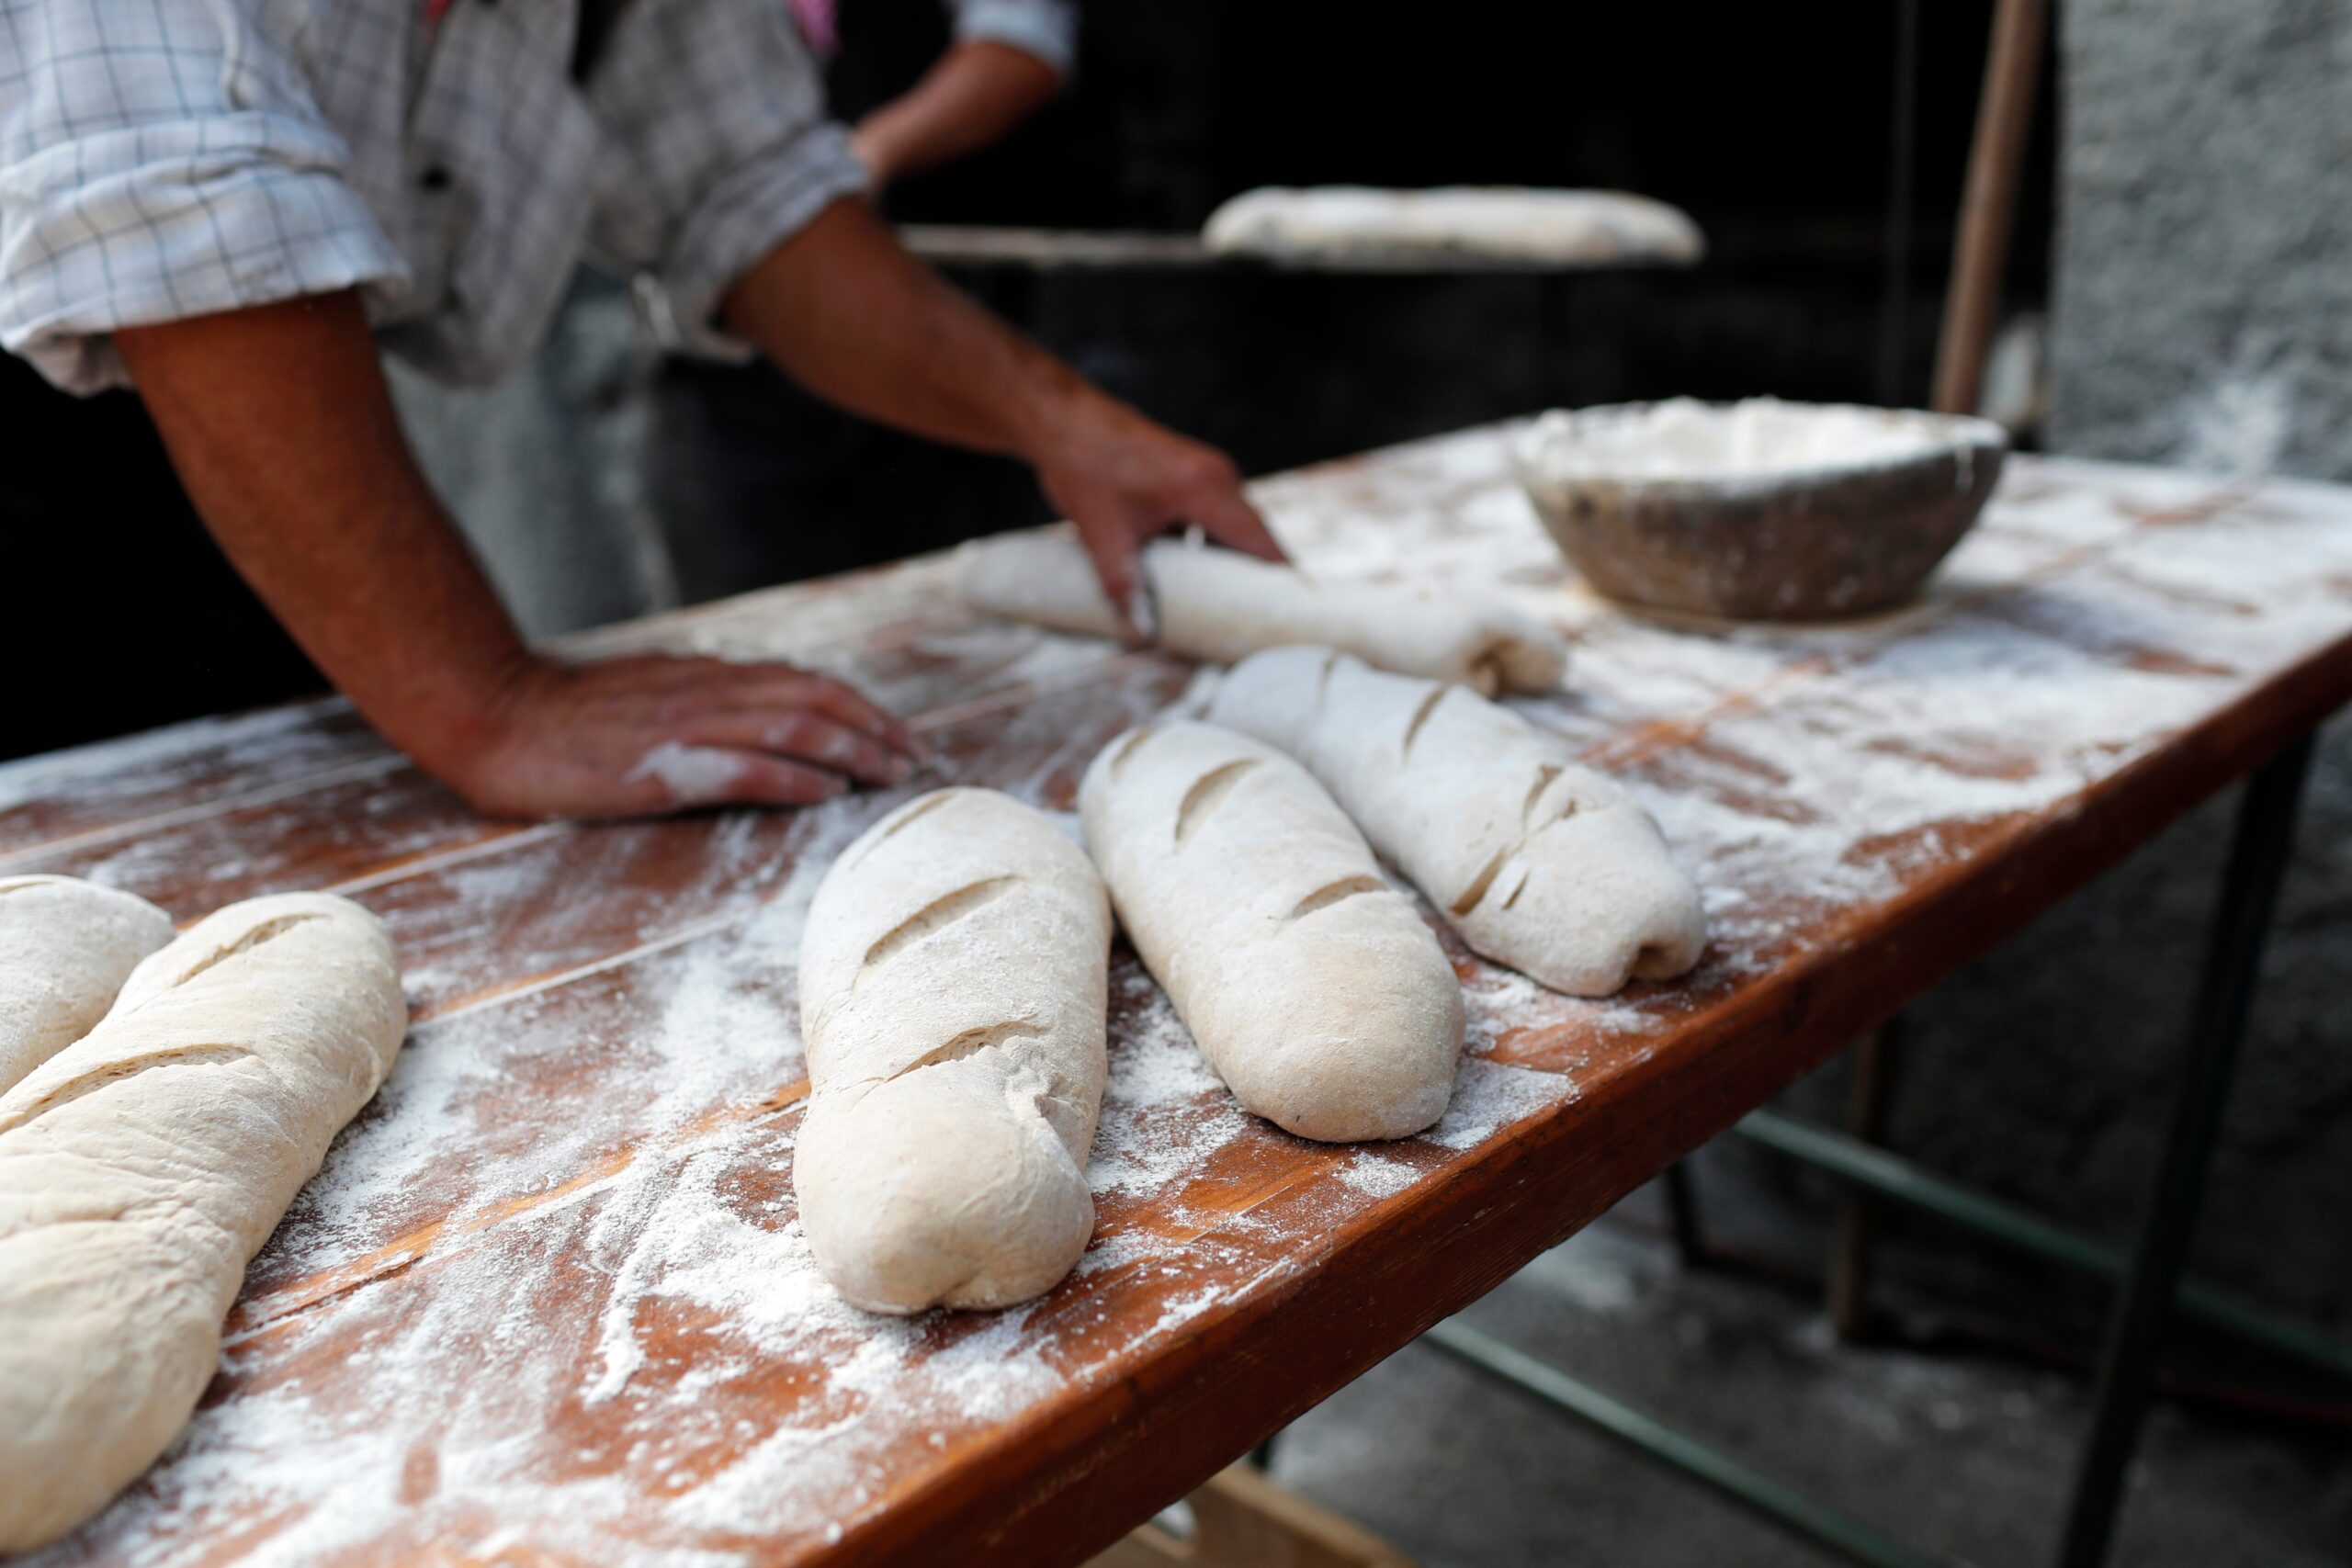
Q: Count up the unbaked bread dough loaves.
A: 7